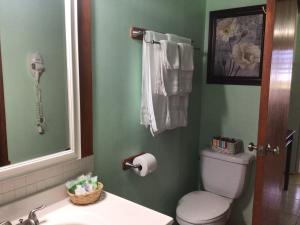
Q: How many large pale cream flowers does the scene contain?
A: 2